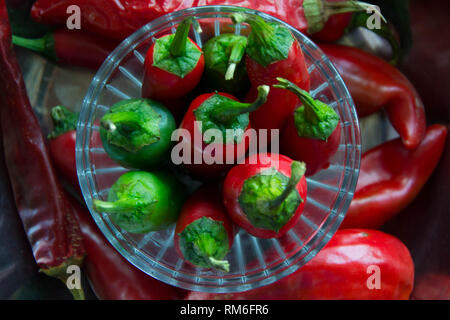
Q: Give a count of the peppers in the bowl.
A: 9